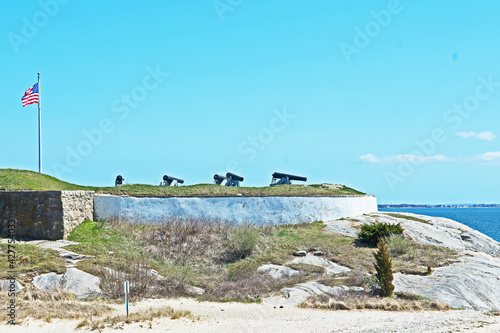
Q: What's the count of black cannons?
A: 5